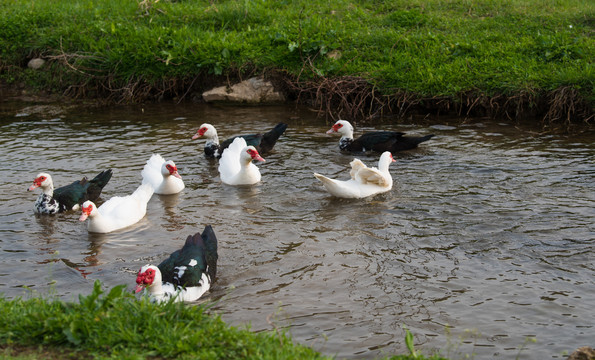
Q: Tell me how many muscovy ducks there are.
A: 8